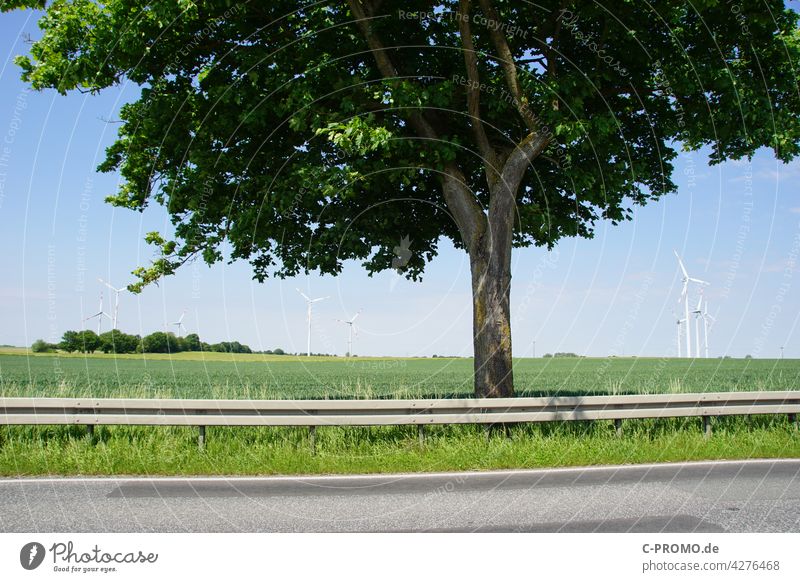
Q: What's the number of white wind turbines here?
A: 9